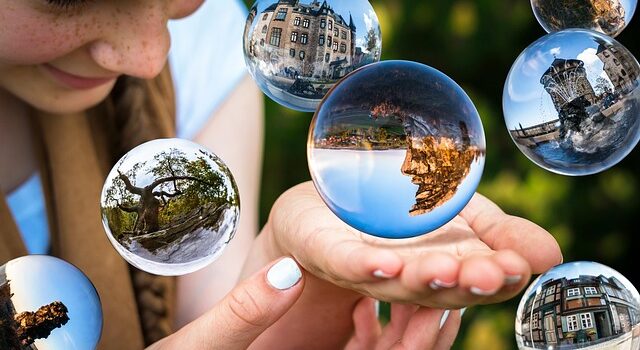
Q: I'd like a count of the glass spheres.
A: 7